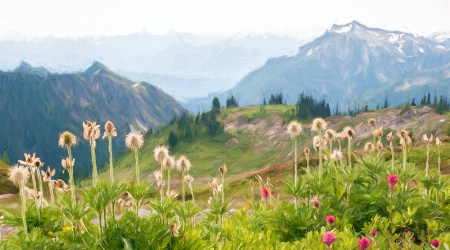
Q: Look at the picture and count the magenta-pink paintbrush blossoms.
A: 8